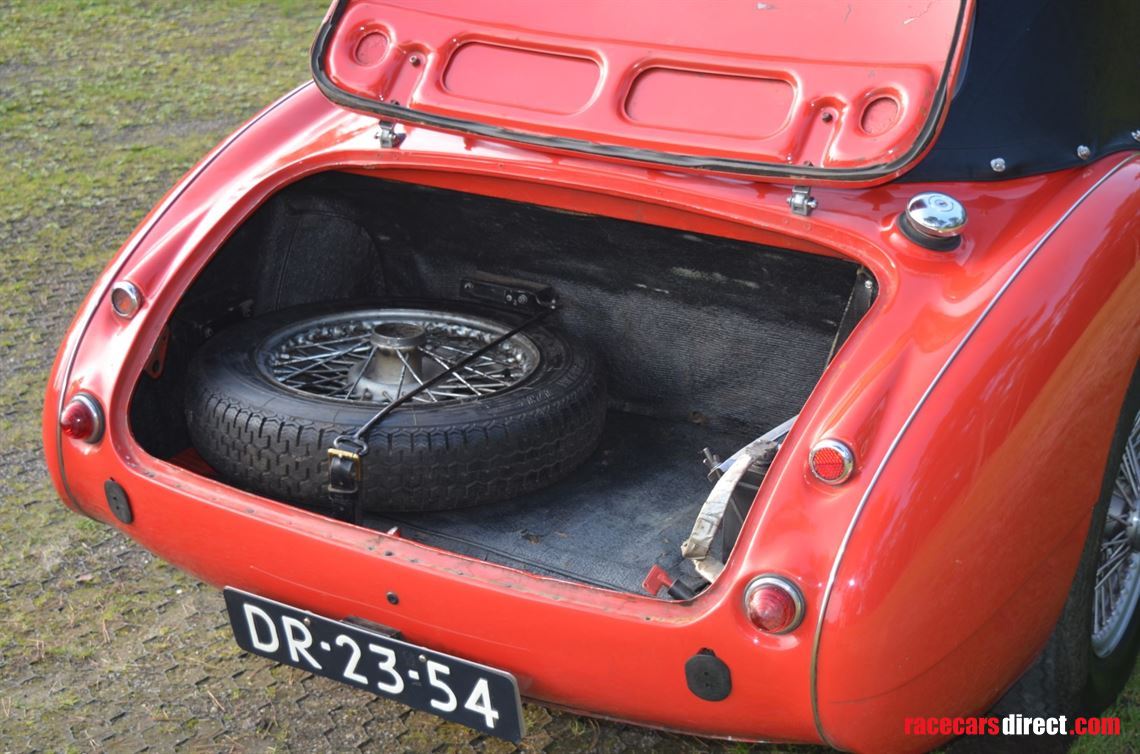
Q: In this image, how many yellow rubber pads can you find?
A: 0